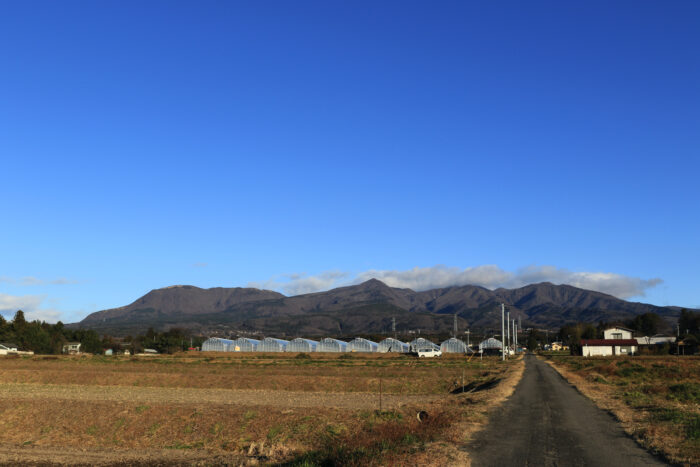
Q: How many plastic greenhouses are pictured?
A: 10